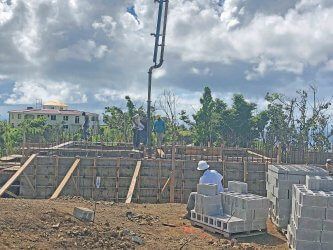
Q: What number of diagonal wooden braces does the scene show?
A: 3